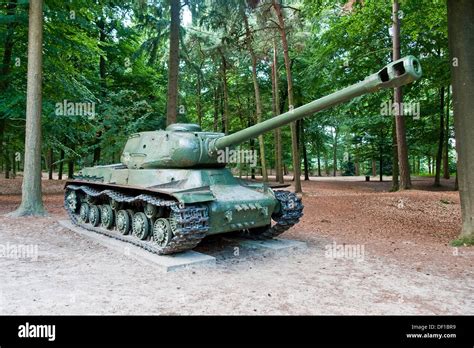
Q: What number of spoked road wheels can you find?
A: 6